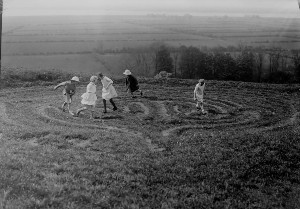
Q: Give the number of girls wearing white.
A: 2